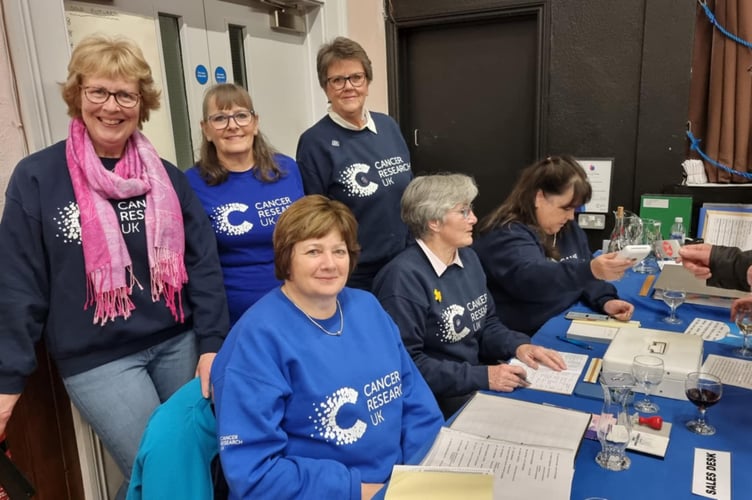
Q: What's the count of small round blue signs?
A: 2